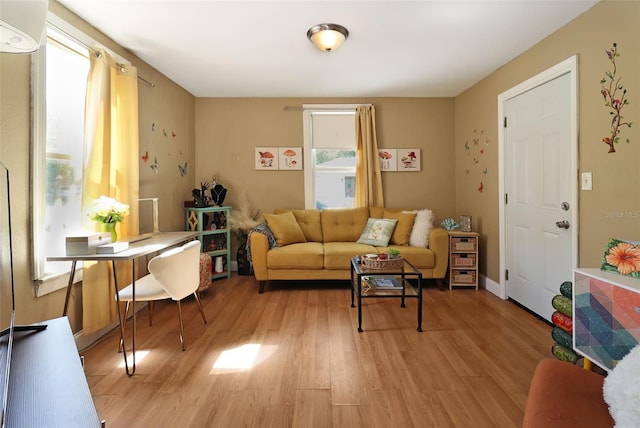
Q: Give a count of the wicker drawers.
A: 3